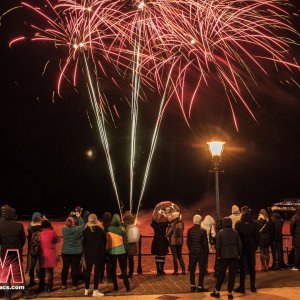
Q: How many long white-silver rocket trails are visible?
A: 3